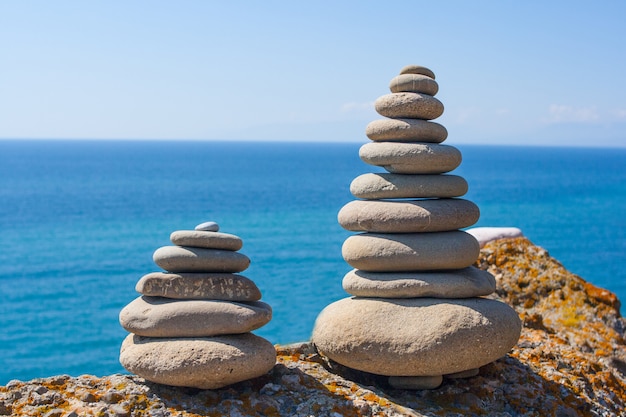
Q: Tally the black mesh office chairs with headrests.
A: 0